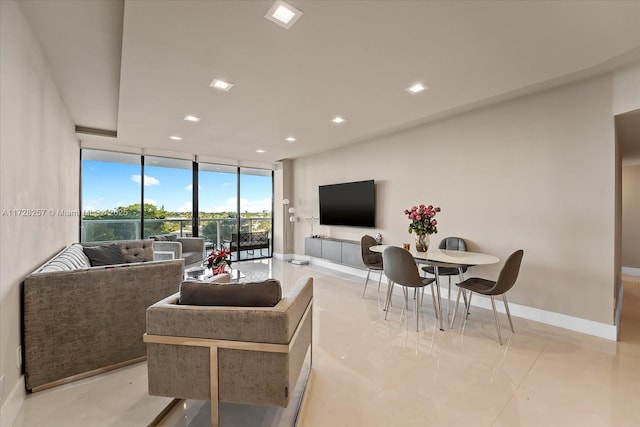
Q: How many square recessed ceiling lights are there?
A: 8